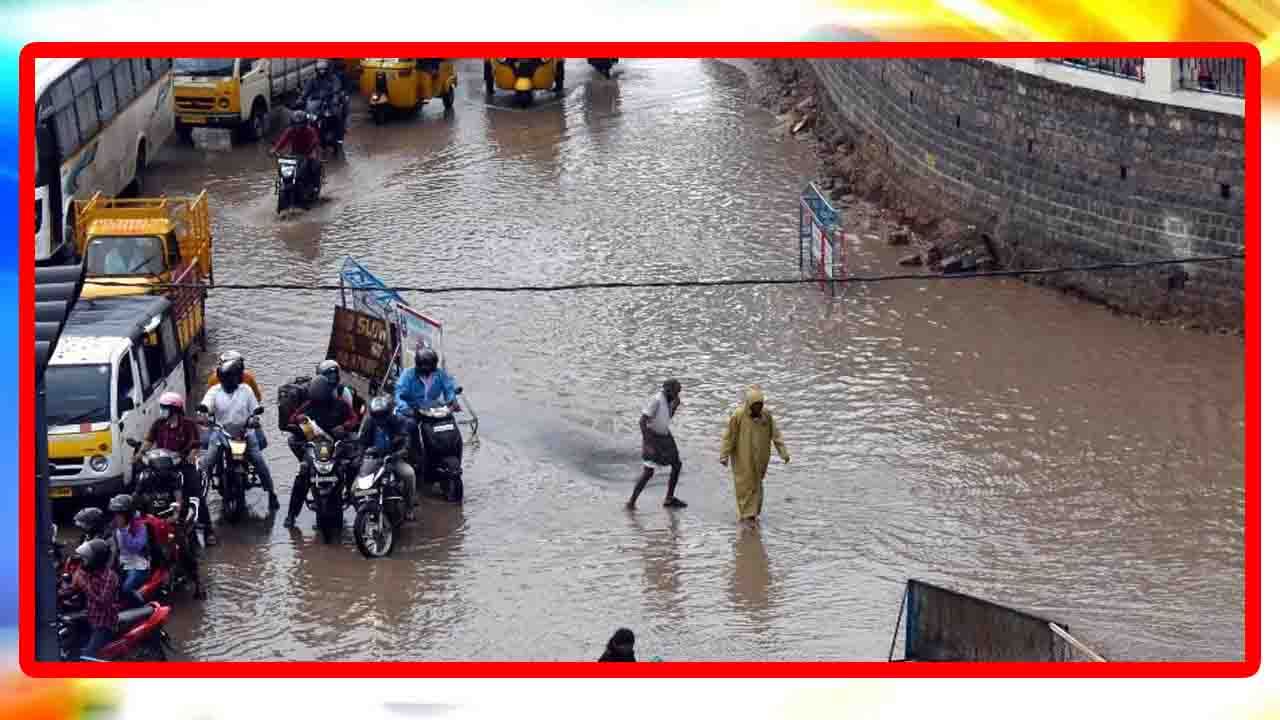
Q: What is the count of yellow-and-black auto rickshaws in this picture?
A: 2